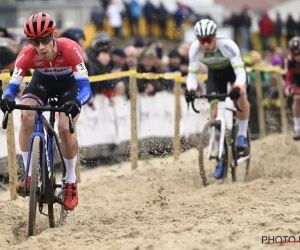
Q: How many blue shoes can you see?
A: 2